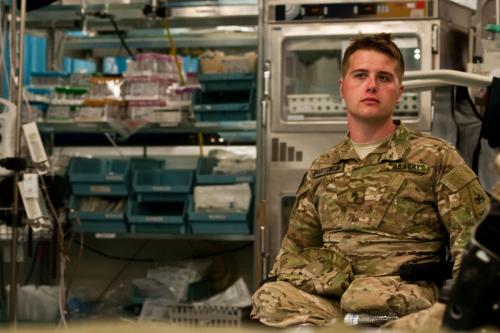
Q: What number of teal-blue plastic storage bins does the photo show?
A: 8